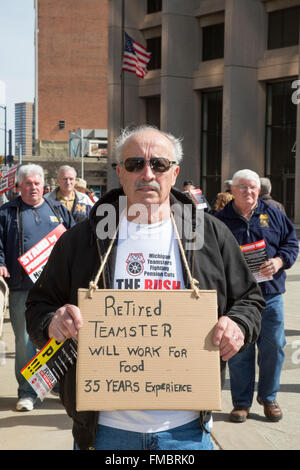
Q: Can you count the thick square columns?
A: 3